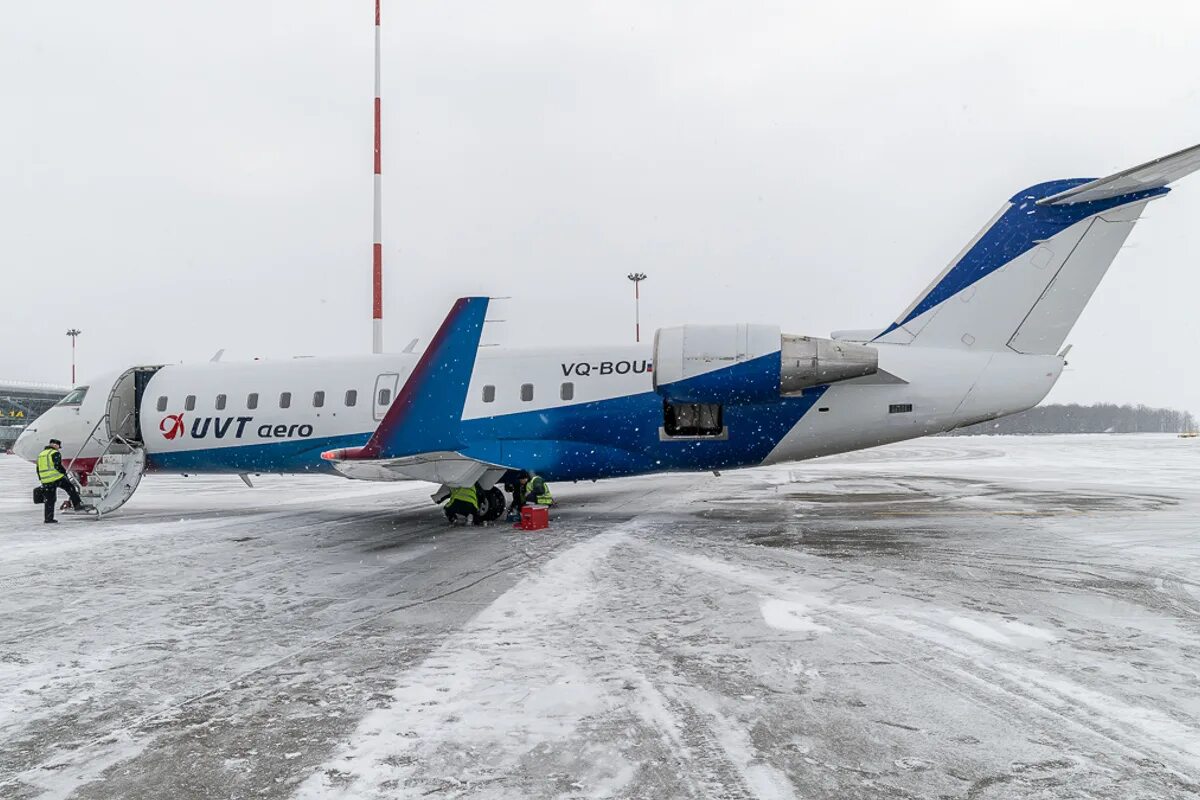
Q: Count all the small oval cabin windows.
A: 11